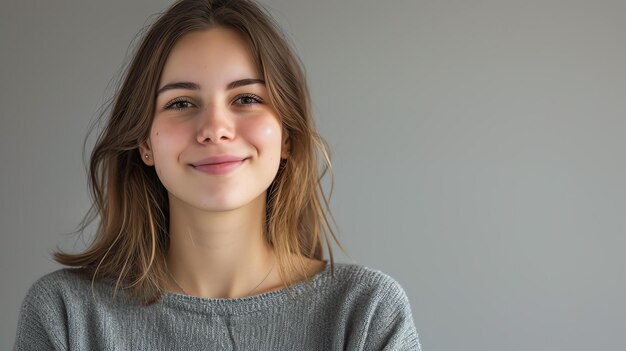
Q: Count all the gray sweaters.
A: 1